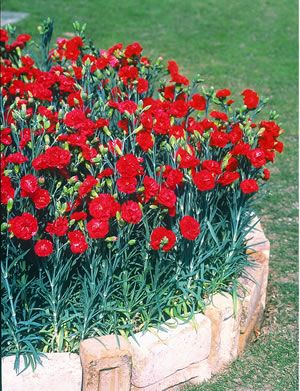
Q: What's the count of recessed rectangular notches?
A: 1